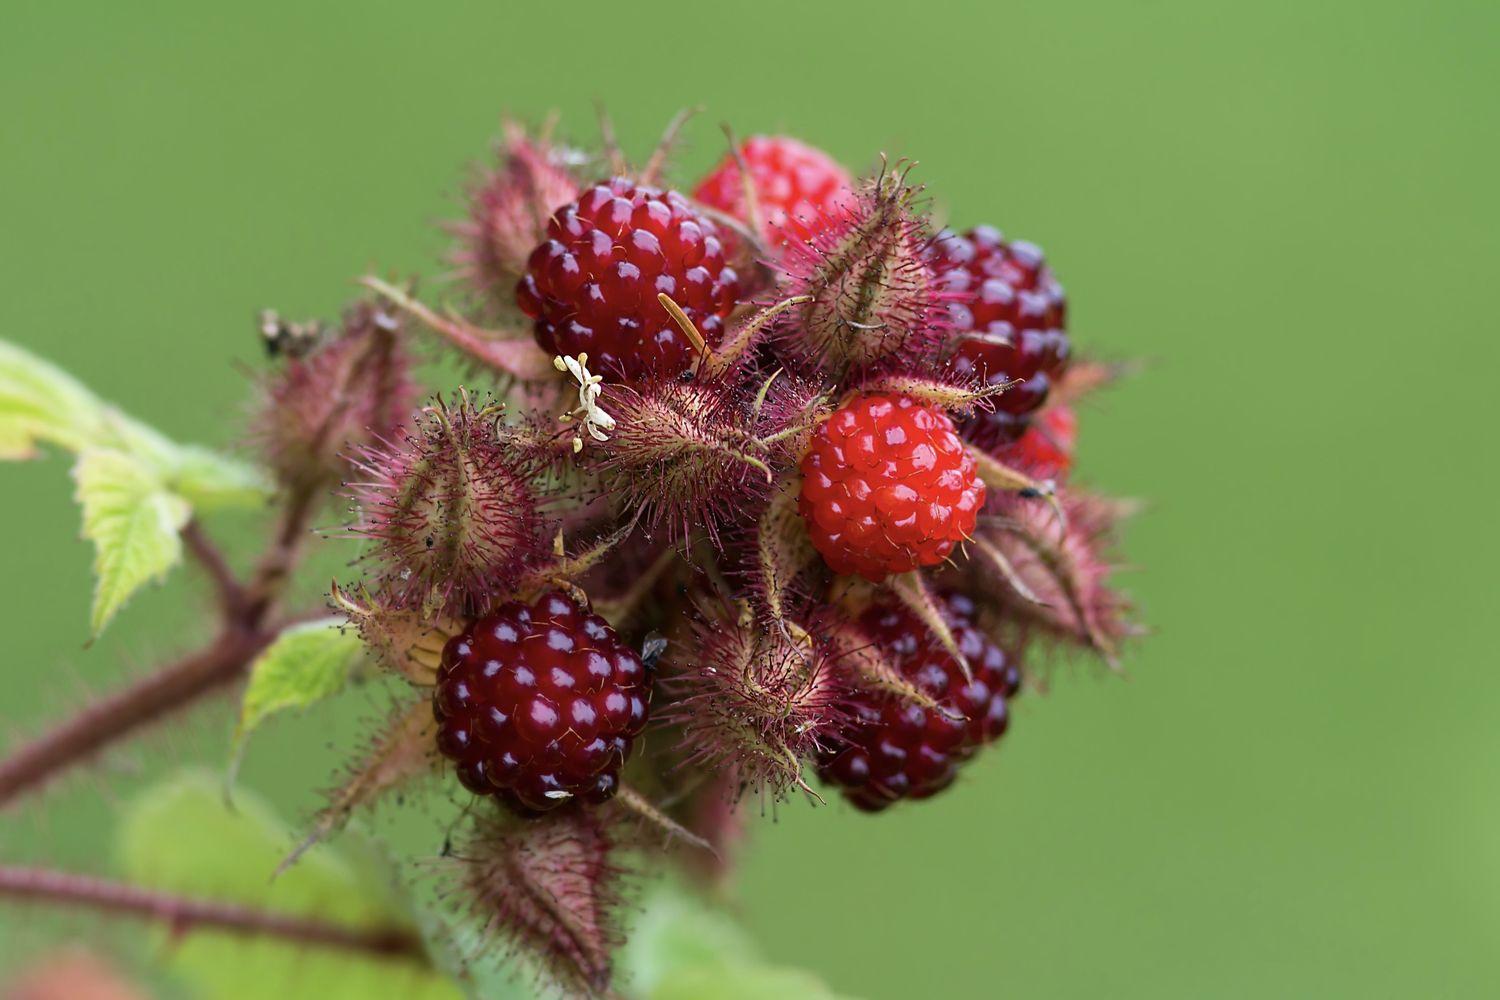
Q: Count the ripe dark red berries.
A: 4